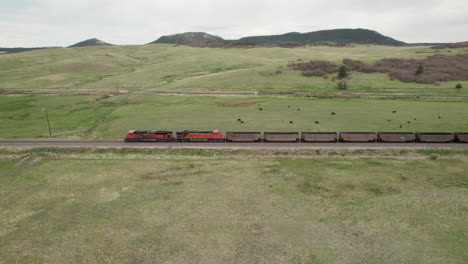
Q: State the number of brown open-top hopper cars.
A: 7